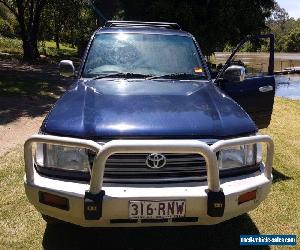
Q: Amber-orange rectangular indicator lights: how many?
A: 2